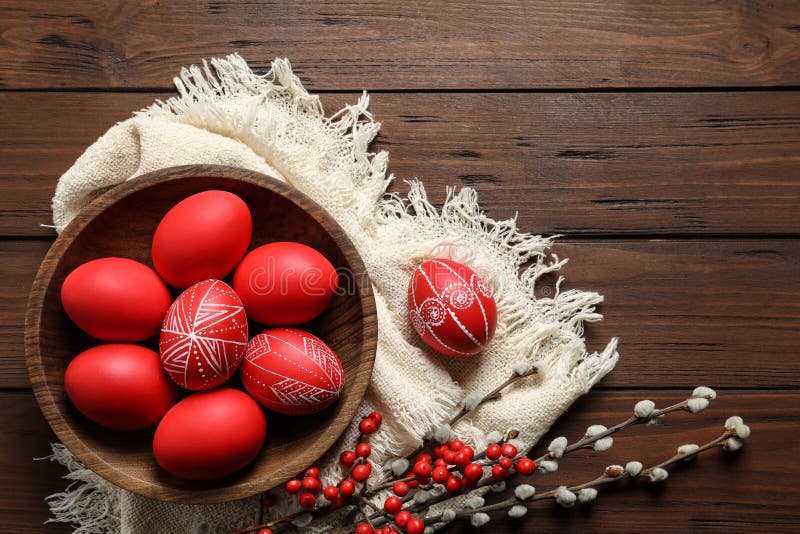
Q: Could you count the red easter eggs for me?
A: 8